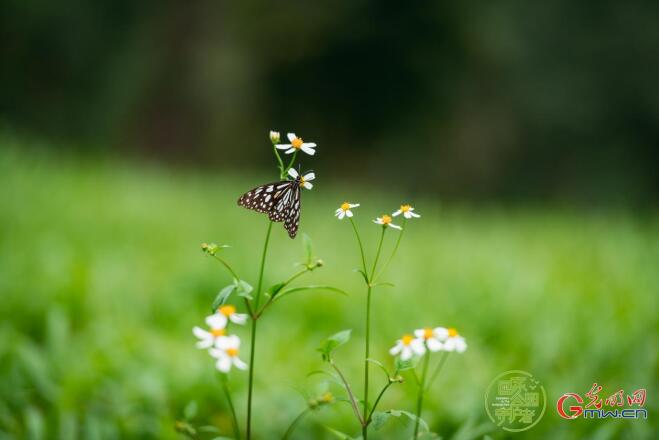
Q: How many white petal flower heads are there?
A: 11